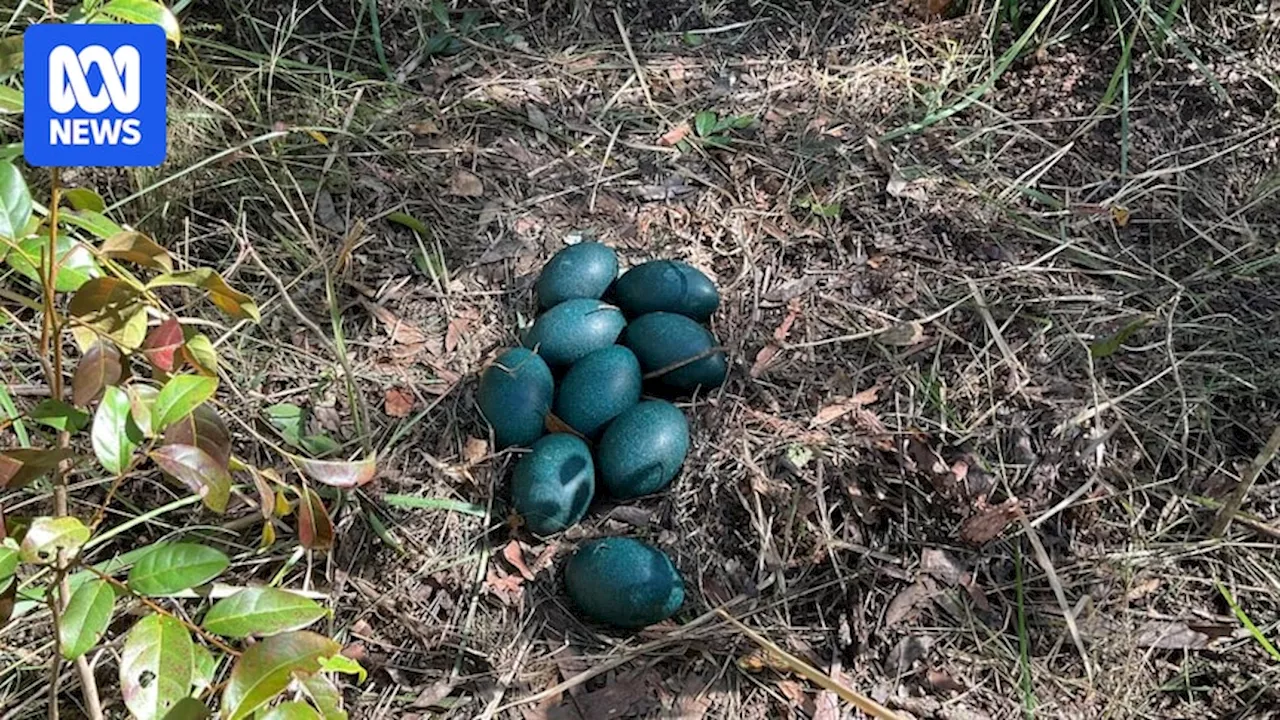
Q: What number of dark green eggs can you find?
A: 9